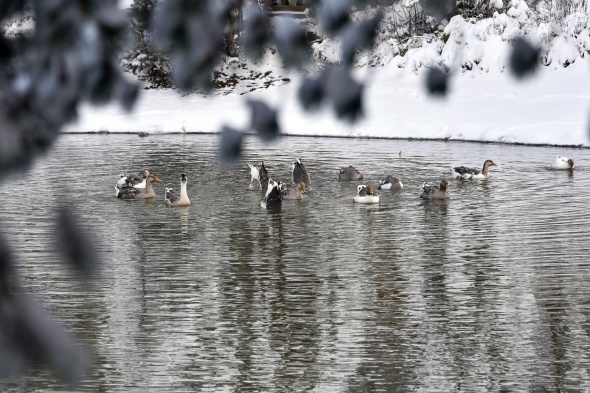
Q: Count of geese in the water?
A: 13